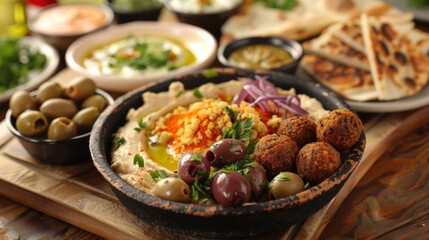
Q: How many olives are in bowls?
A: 14